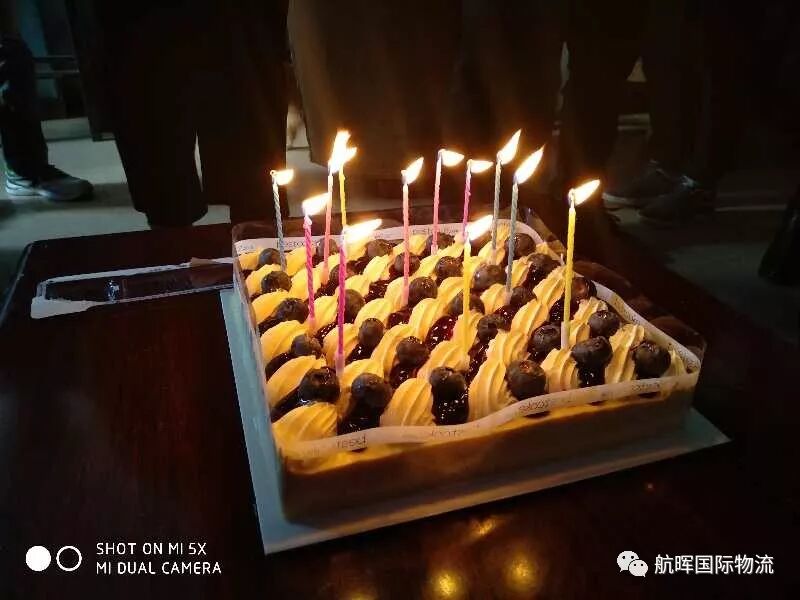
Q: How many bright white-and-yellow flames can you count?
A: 12